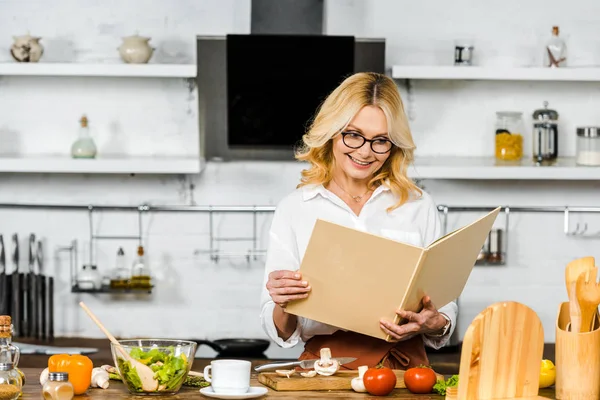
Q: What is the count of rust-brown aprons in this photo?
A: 1